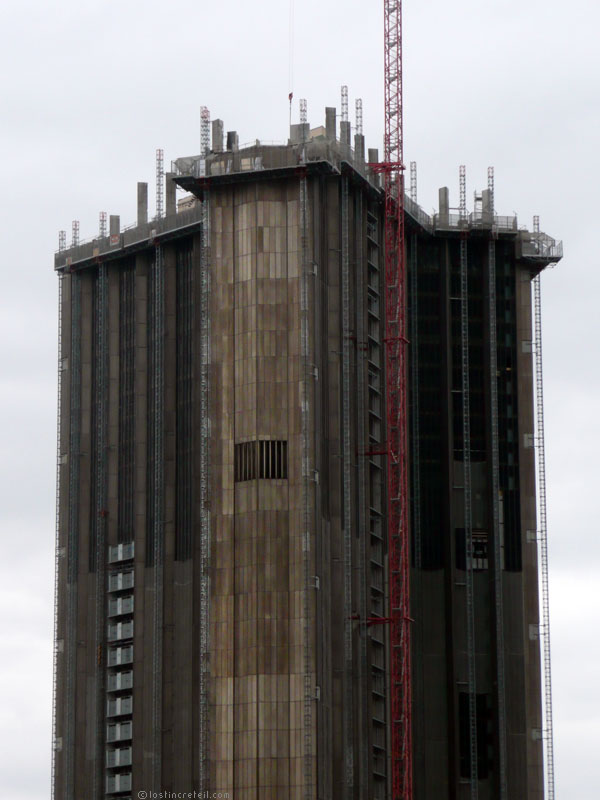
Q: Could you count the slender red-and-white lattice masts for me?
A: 12